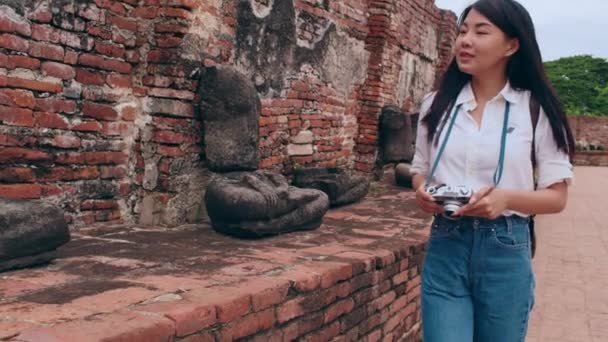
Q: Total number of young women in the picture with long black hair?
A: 1